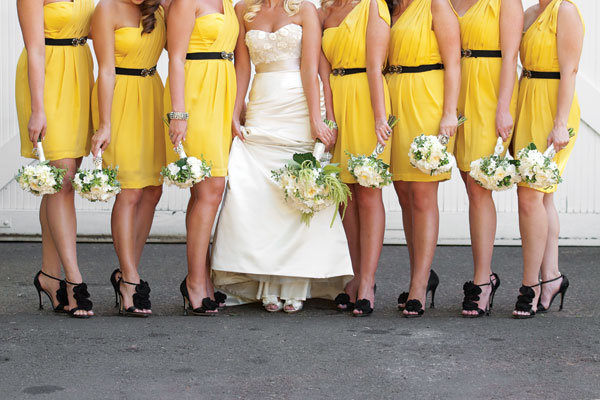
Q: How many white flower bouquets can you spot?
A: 8